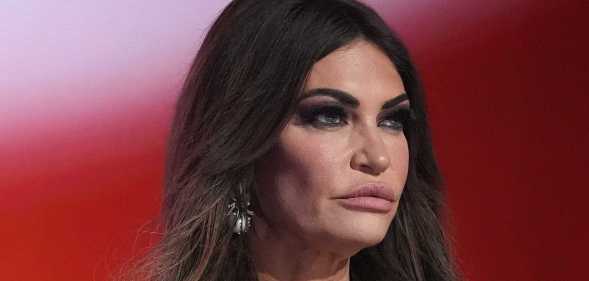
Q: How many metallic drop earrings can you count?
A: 1